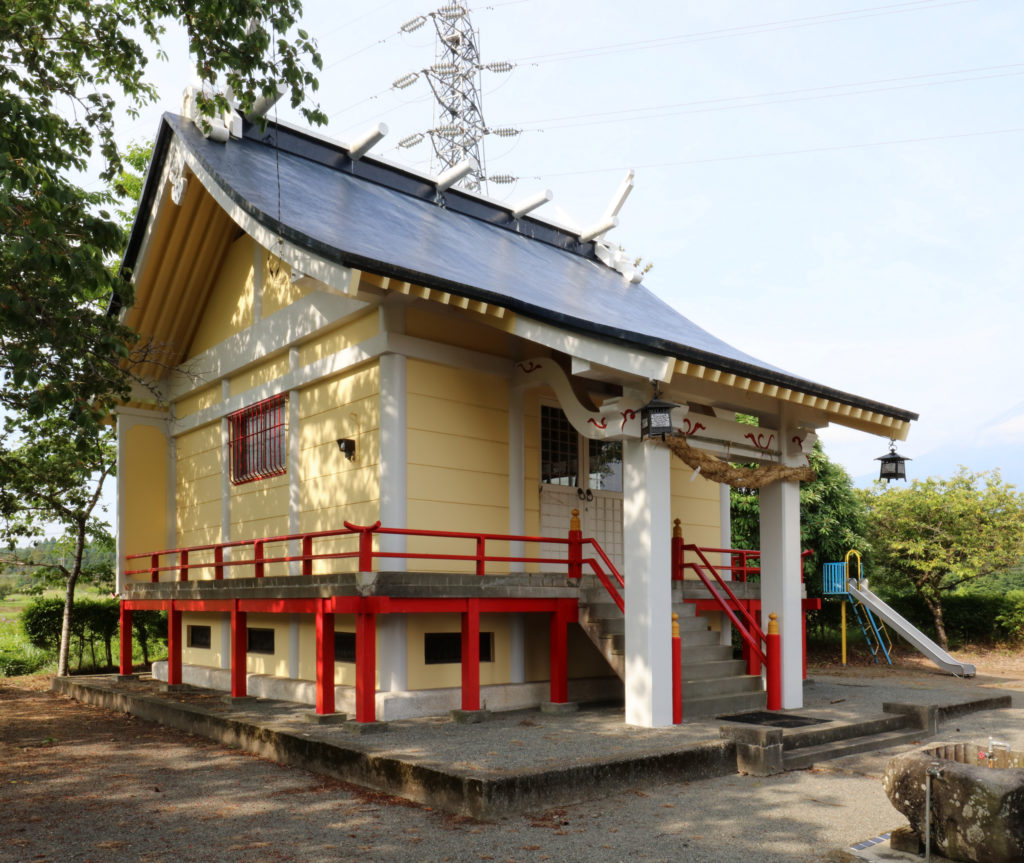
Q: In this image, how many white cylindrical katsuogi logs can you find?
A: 5